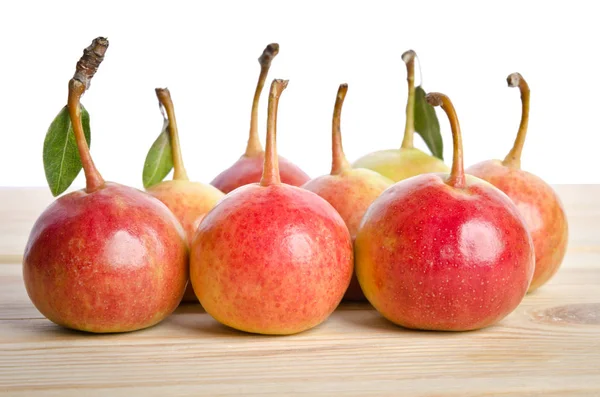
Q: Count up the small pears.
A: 8